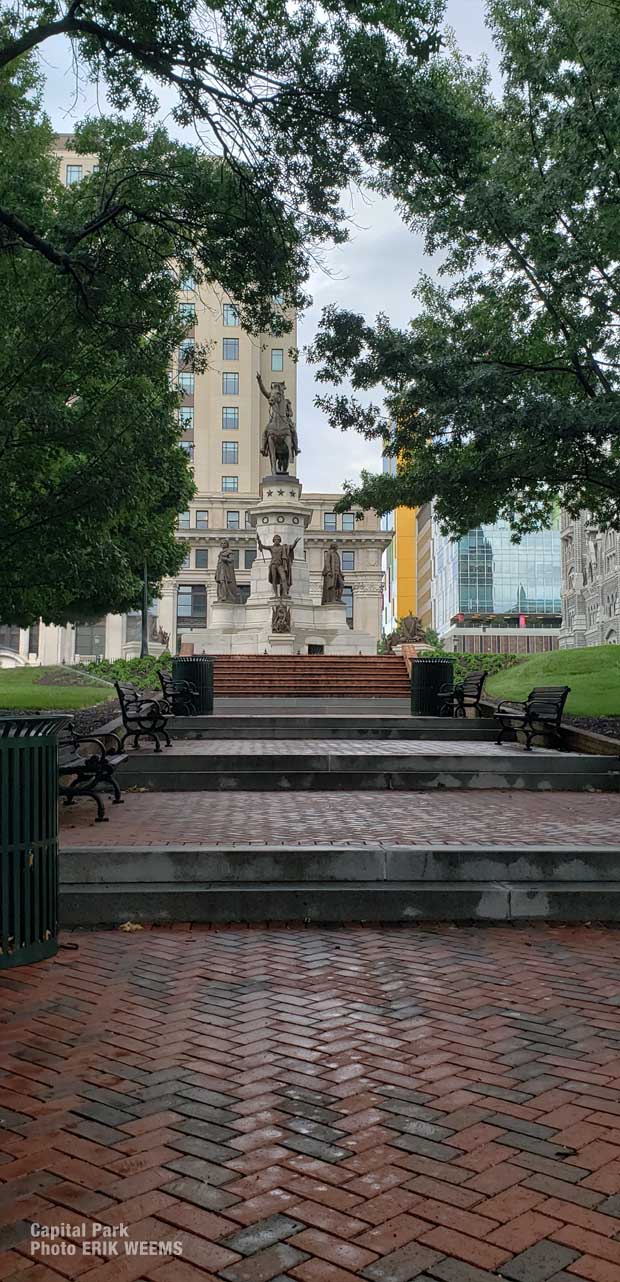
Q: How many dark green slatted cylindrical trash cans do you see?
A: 3